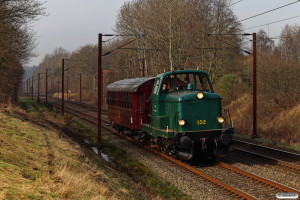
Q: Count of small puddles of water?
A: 3